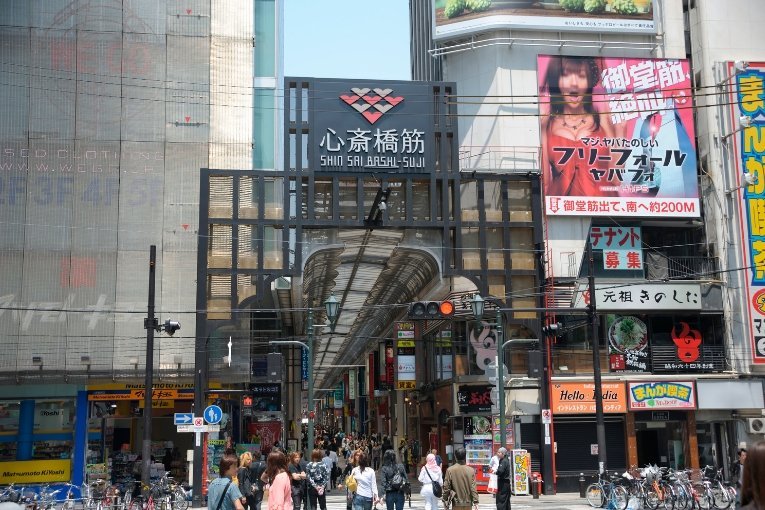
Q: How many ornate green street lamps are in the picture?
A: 2